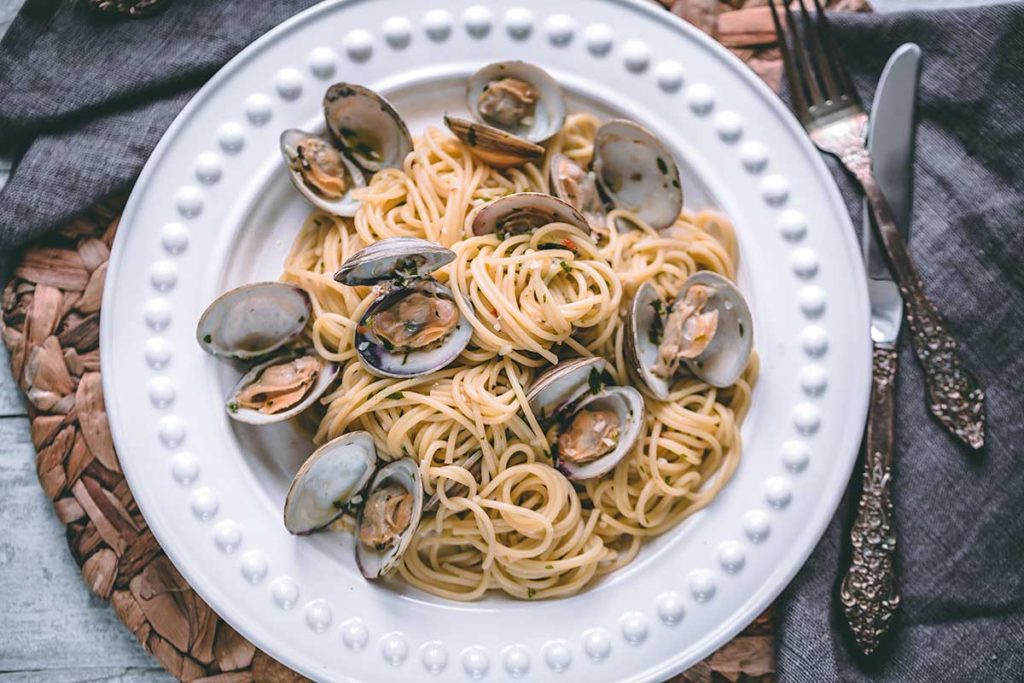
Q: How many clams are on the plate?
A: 9